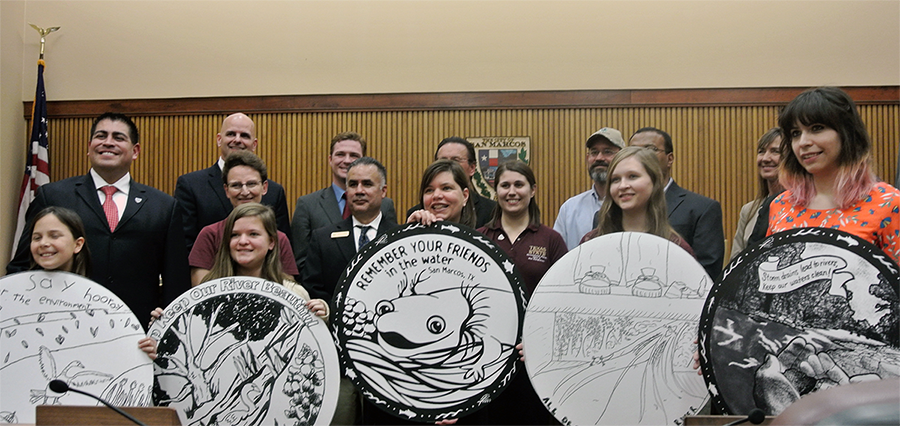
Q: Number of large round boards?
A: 5